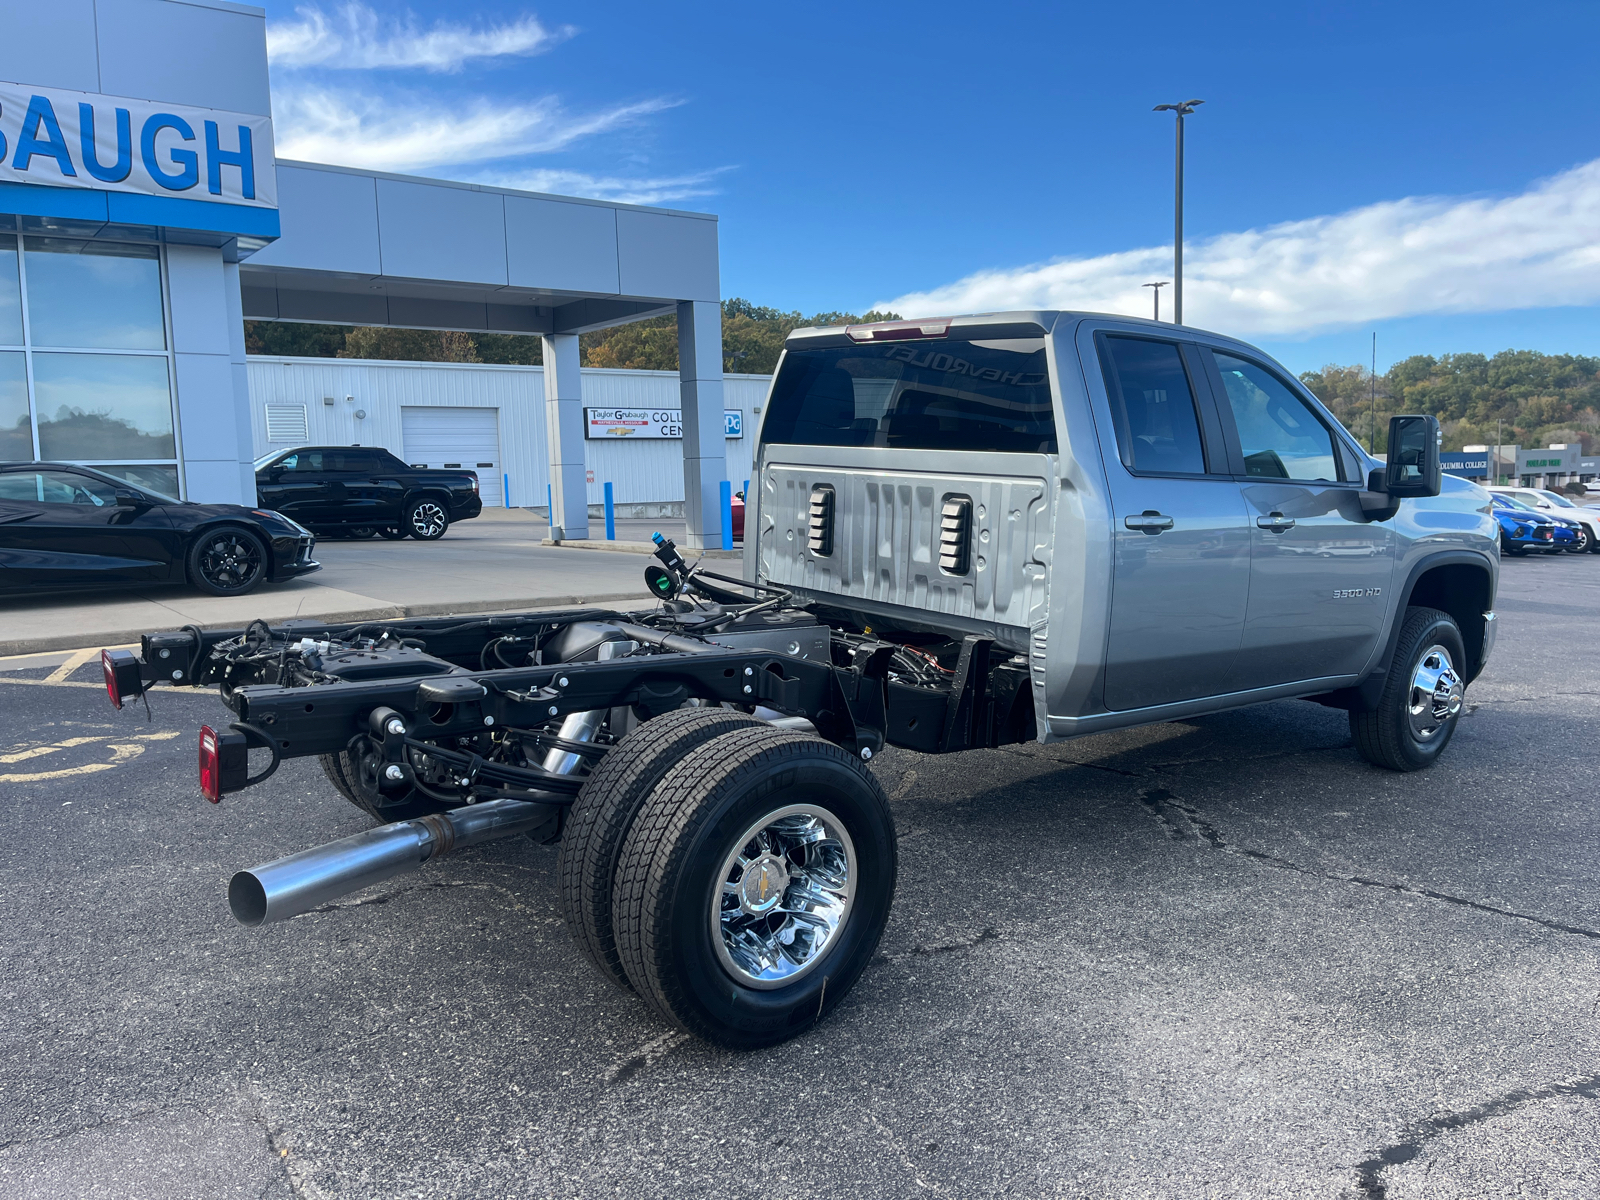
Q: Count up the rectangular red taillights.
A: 2